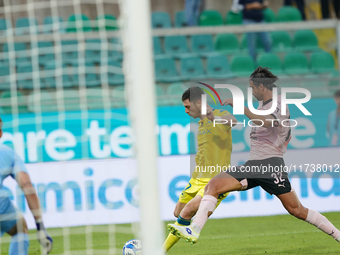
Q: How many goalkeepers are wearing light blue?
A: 1